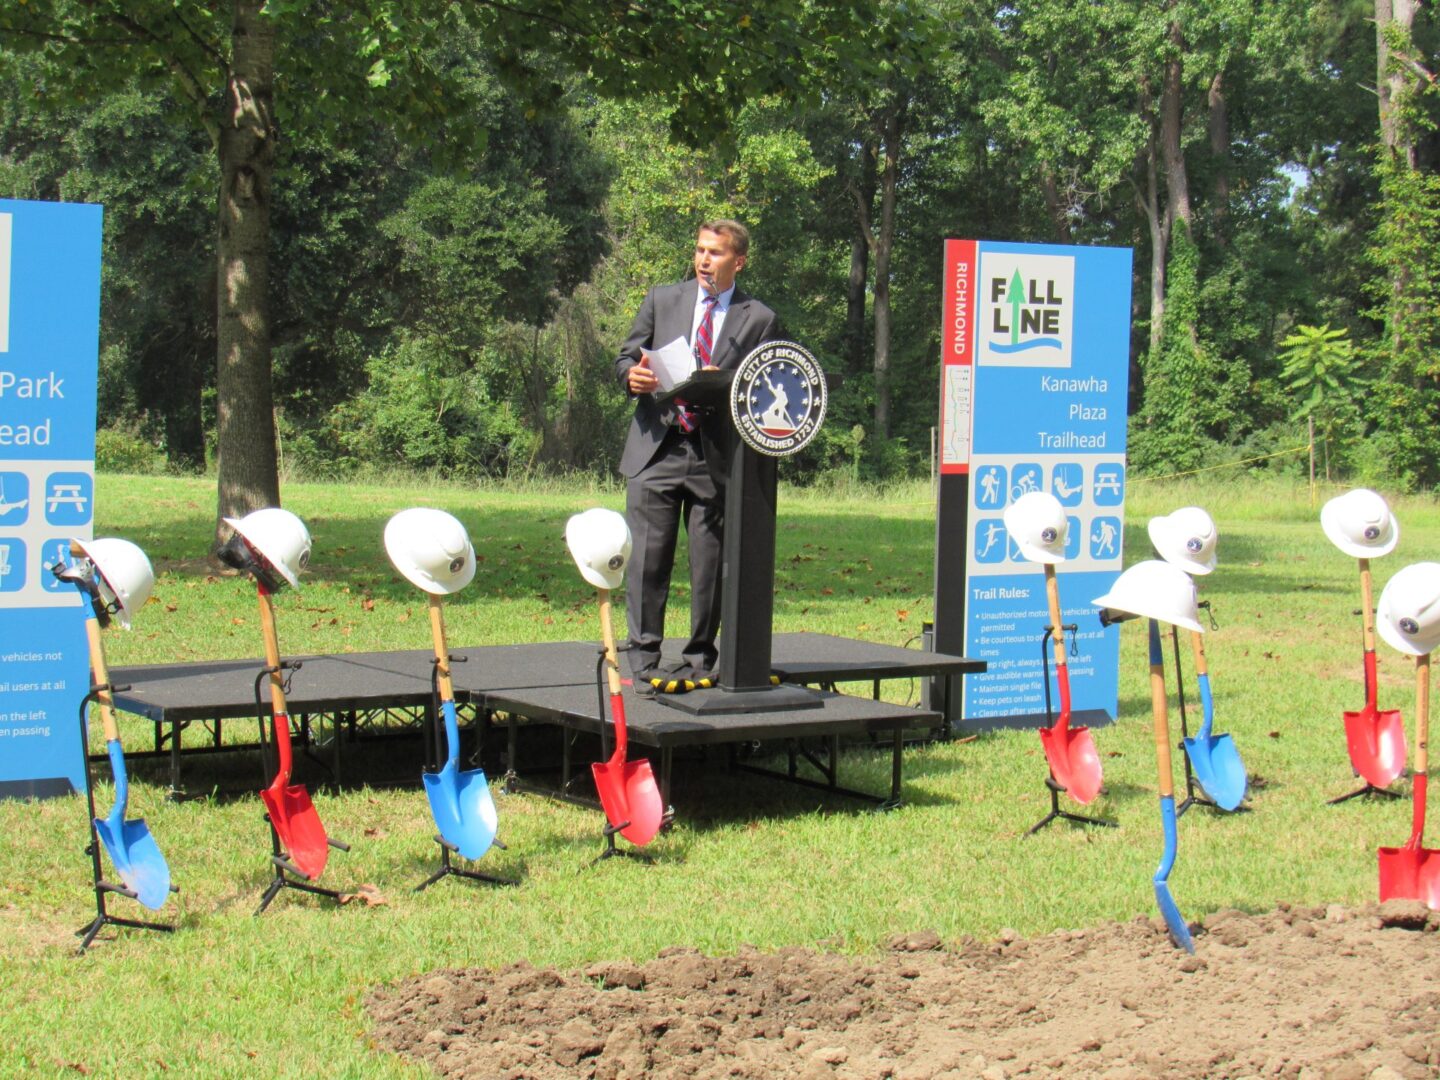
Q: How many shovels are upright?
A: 9